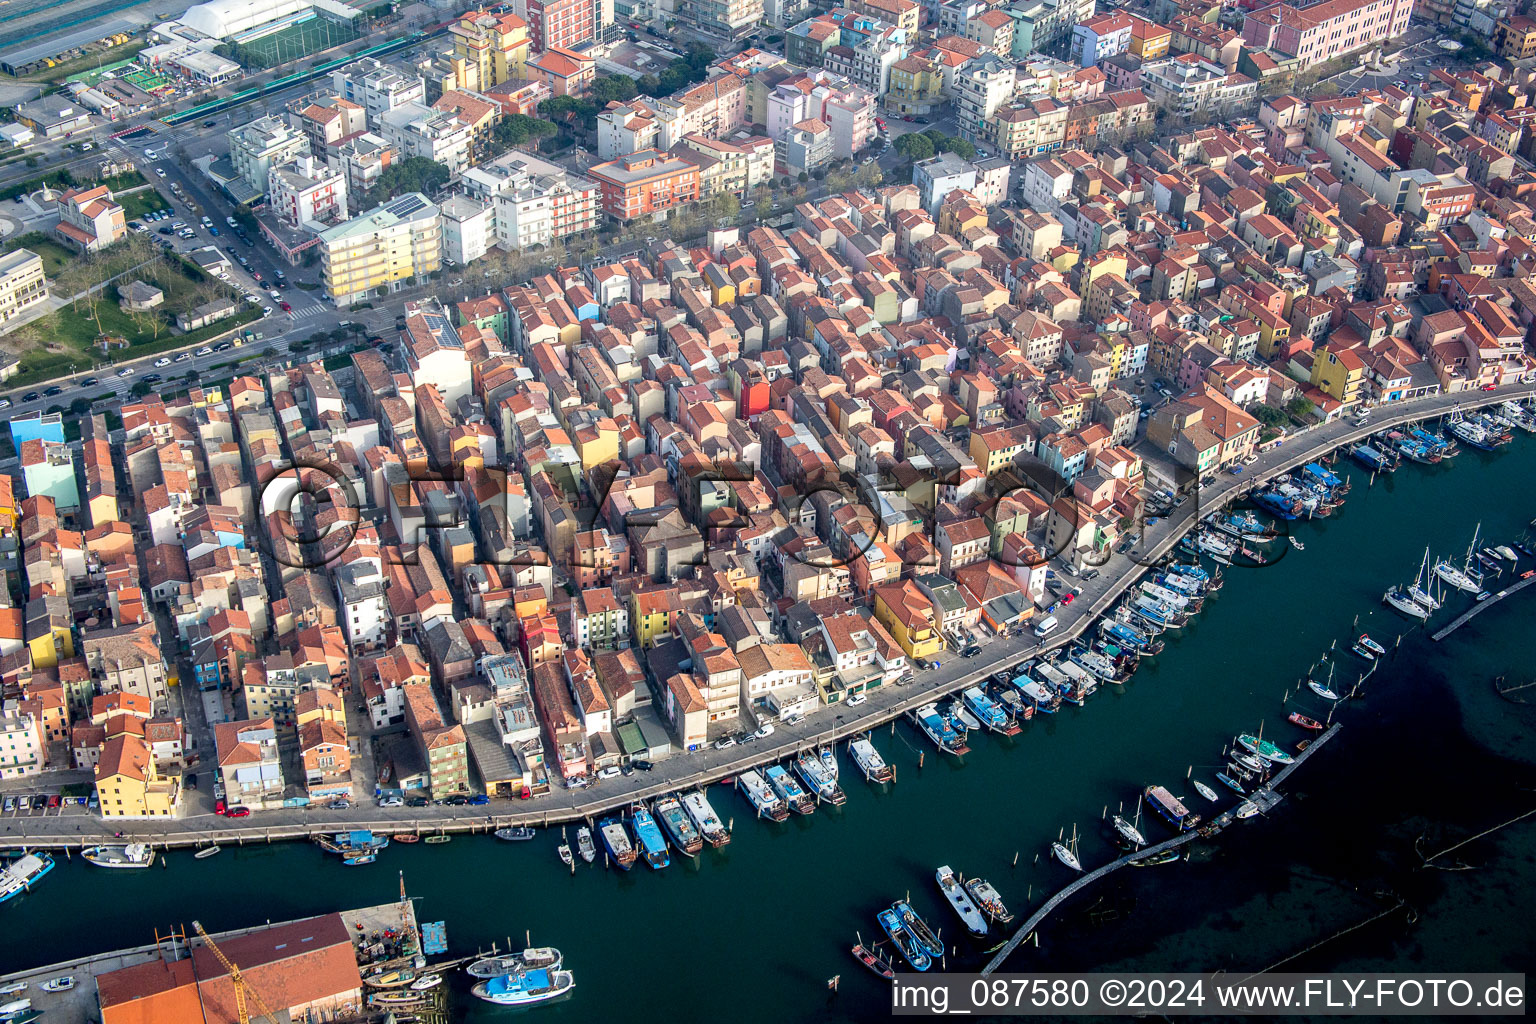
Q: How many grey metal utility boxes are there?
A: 0